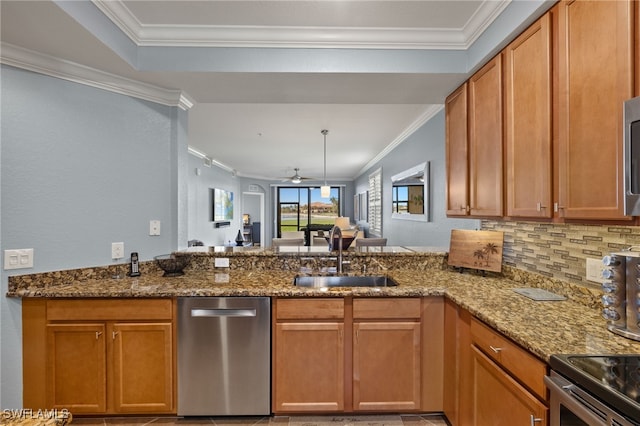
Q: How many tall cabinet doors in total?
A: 4